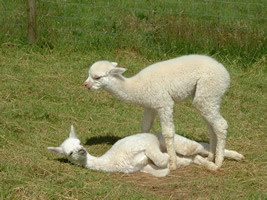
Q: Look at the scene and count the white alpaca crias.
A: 2